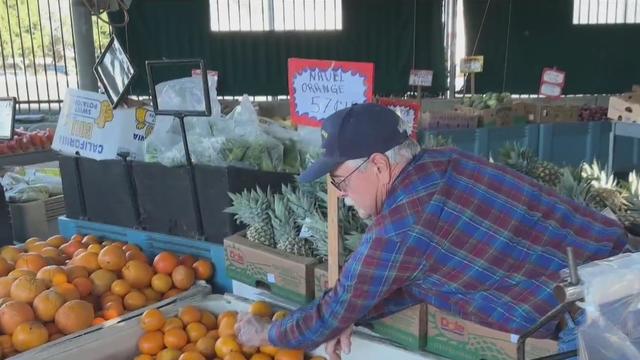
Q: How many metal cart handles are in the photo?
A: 1